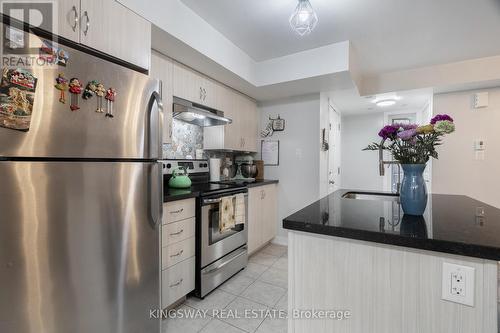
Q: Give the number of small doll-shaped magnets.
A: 5